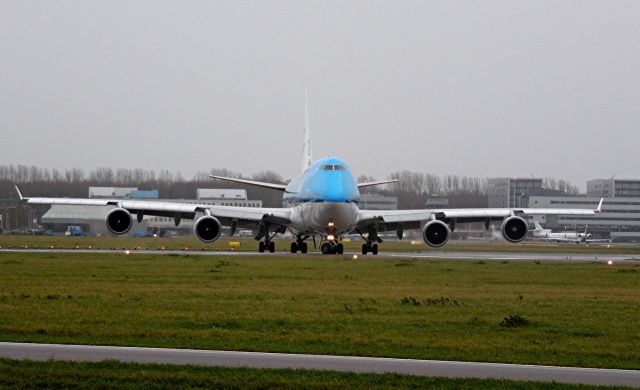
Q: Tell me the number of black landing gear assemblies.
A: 4